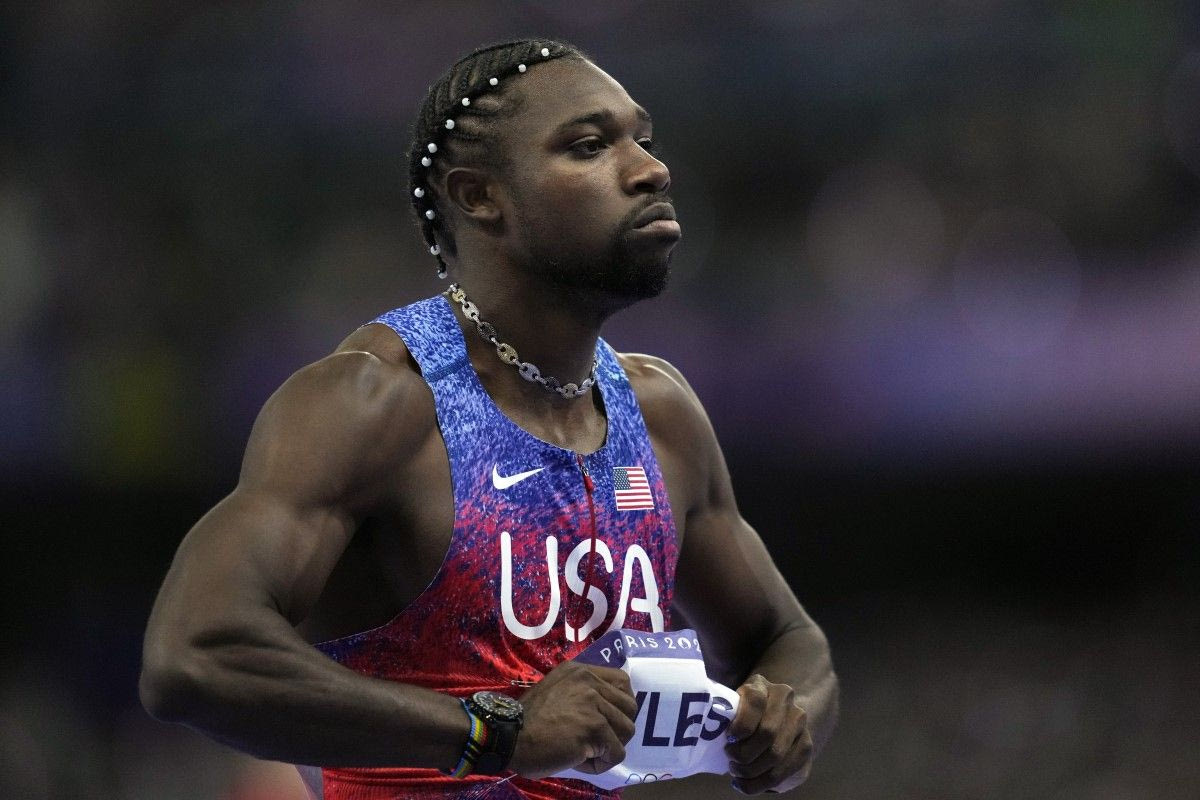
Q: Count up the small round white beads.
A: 11